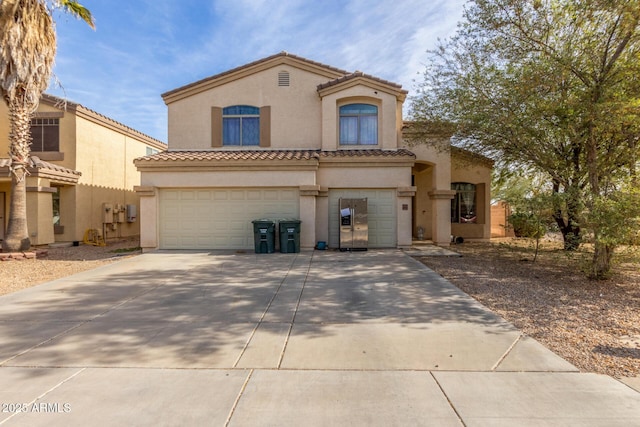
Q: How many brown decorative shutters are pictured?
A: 3